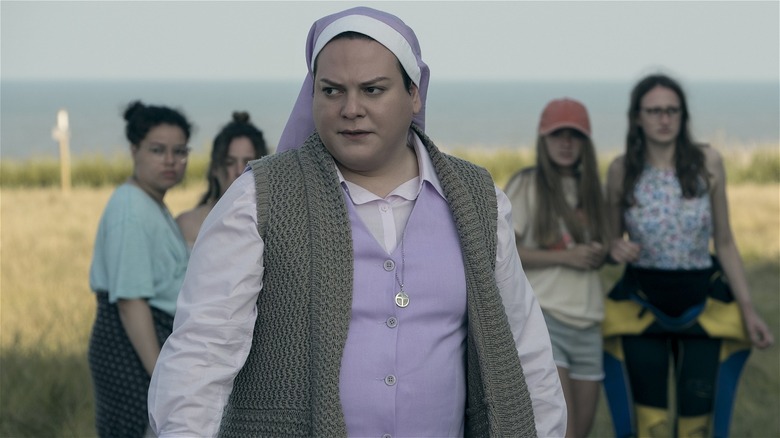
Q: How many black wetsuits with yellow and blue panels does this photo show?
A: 1